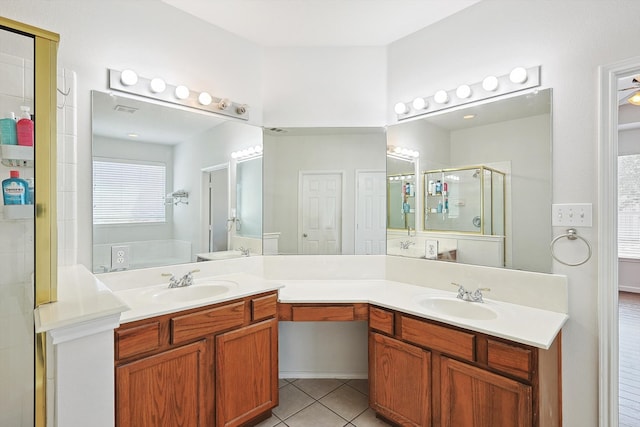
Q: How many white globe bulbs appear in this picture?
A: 10